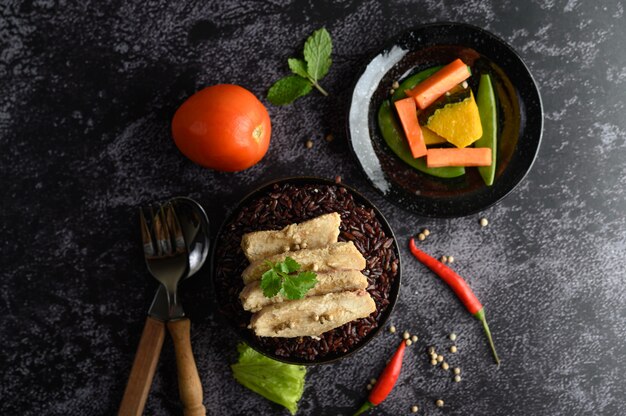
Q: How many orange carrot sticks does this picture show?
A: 3